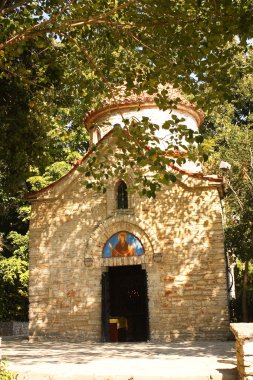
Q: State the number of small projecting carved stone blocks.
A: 2